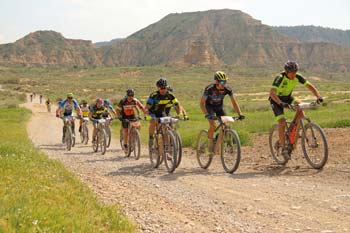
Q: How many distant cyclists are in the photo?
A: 4